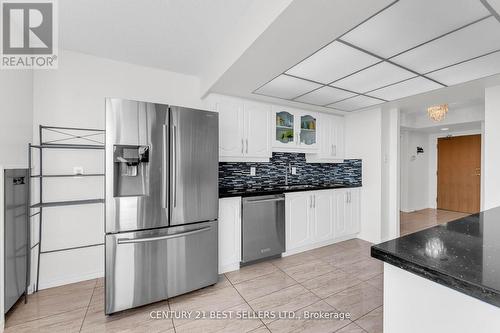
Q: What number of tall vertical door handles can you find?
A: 2